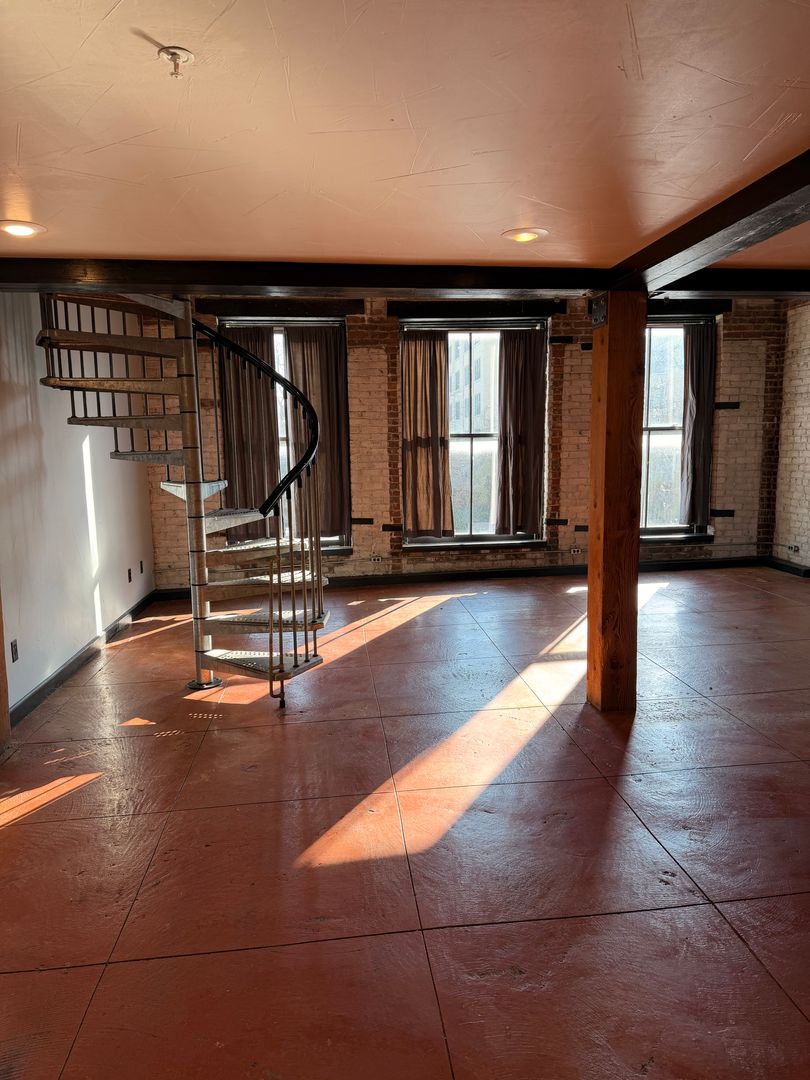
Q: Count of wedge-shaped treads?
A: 11